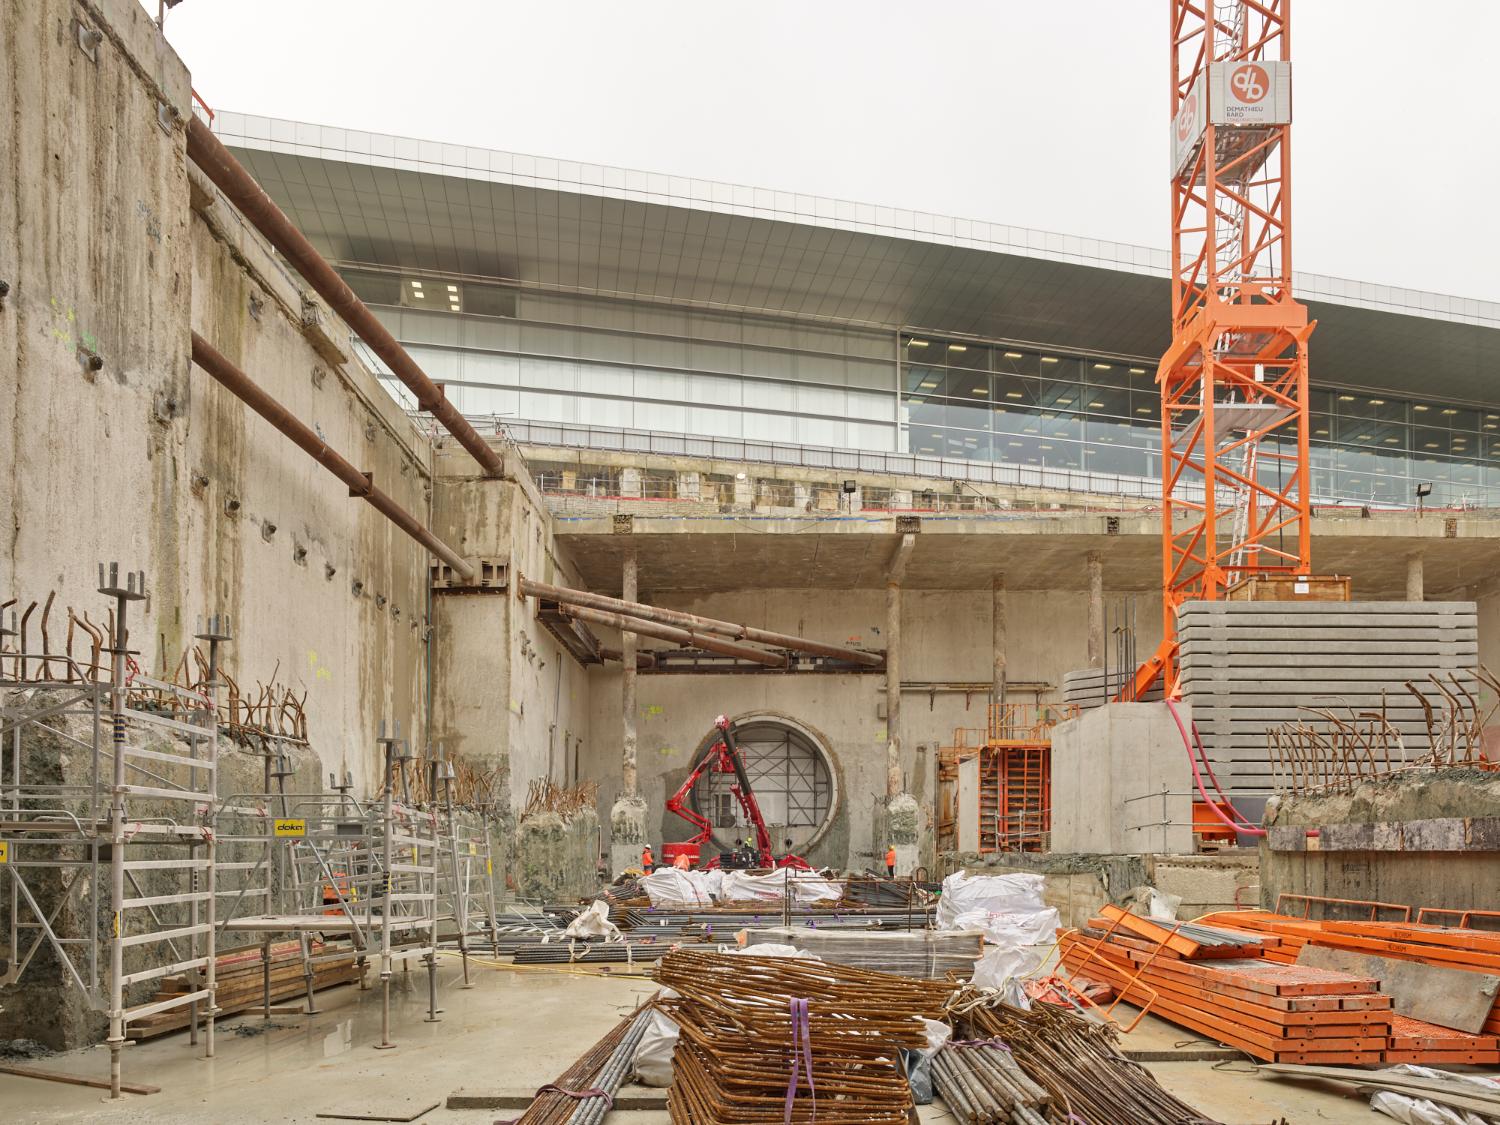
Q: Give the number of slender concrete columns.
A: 5